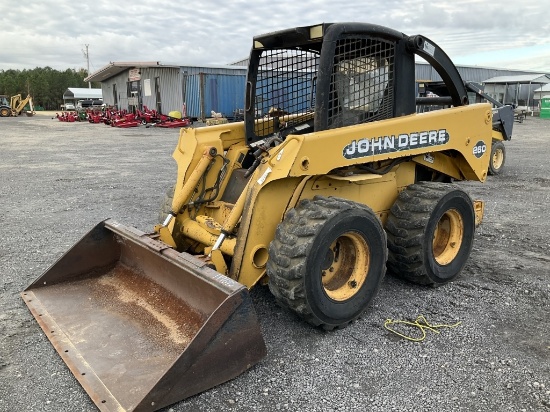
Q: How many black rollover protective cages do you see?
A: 1